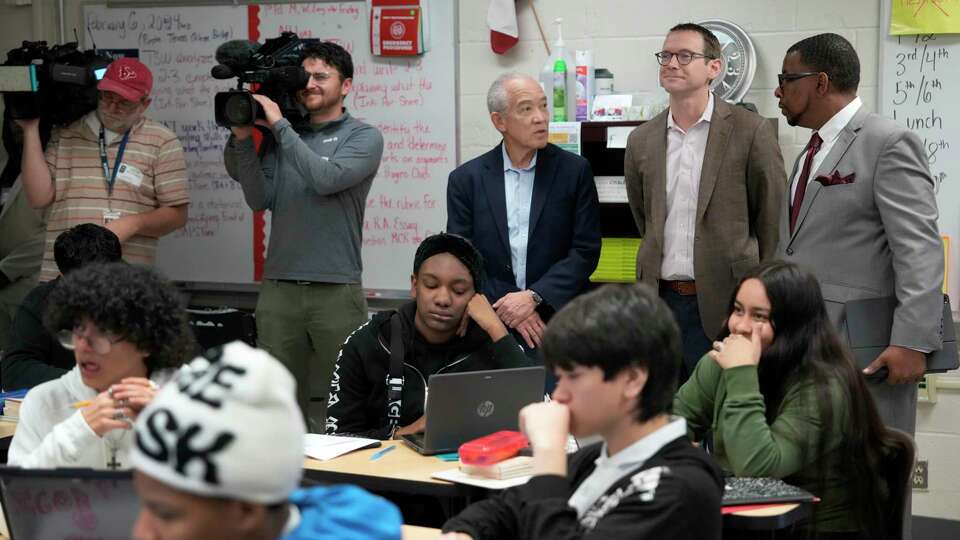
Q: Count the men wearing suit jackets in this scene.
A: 3